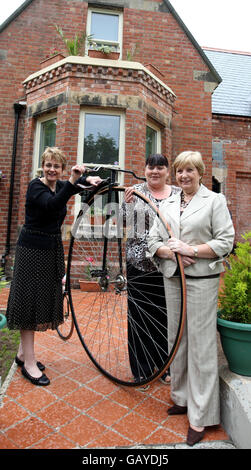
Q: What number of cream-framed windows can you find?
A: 4